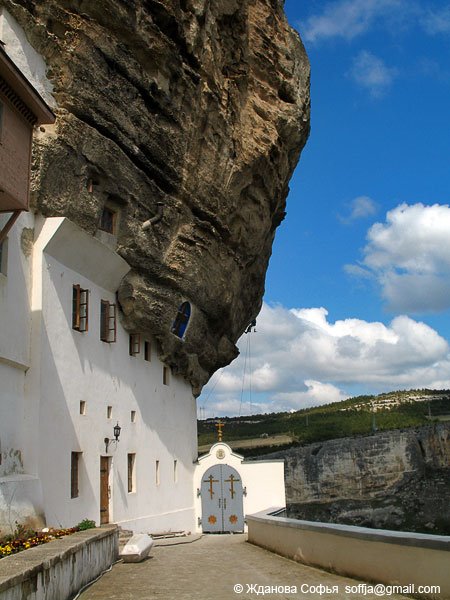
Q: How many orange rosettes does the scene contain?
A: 2